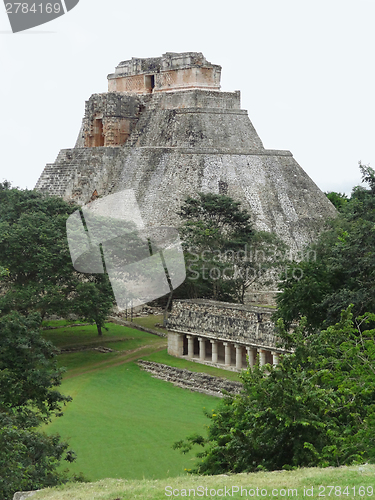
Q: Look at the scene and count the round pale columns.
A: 8